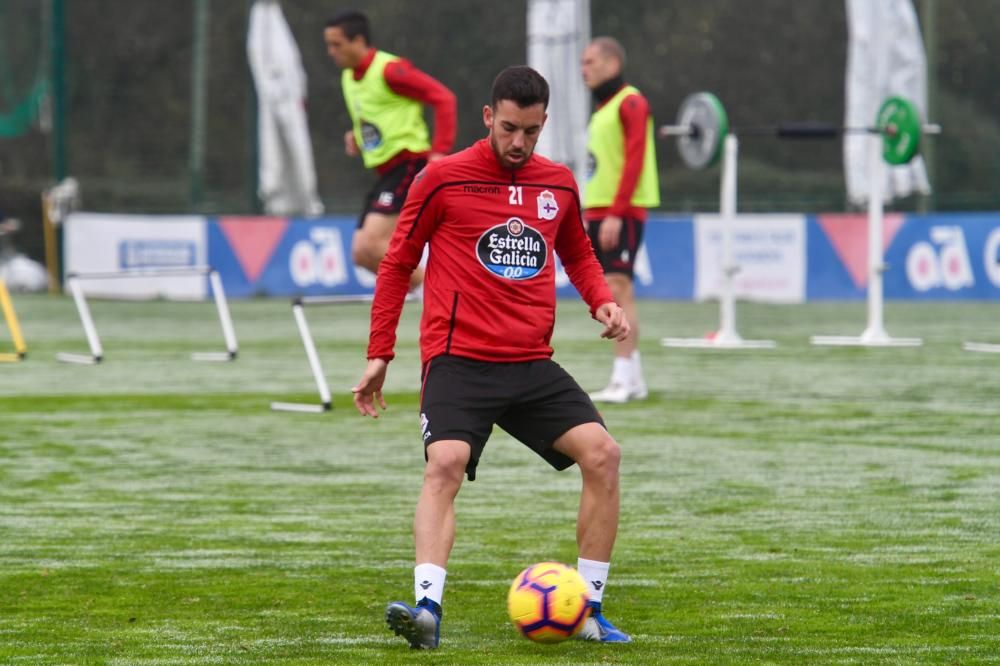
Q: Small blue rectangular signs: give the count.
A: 1